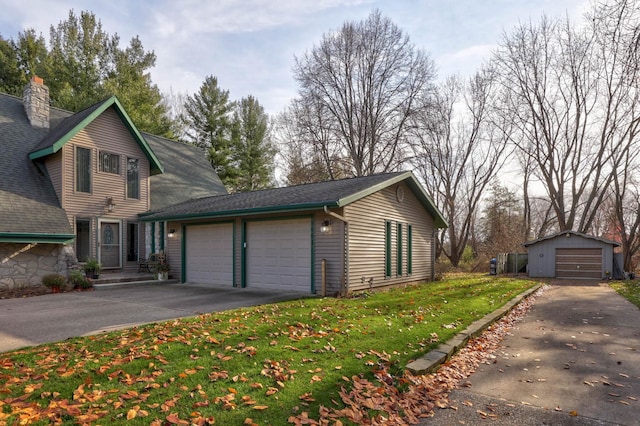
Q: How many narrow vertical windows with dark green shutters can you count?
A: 3